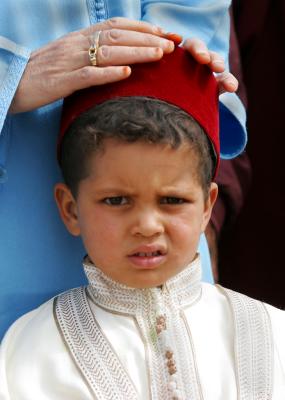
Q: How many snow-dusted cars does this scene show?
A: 0